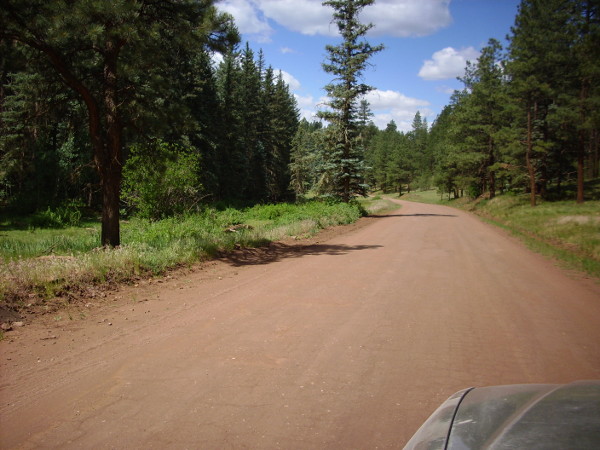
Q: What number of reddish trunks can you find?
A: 2